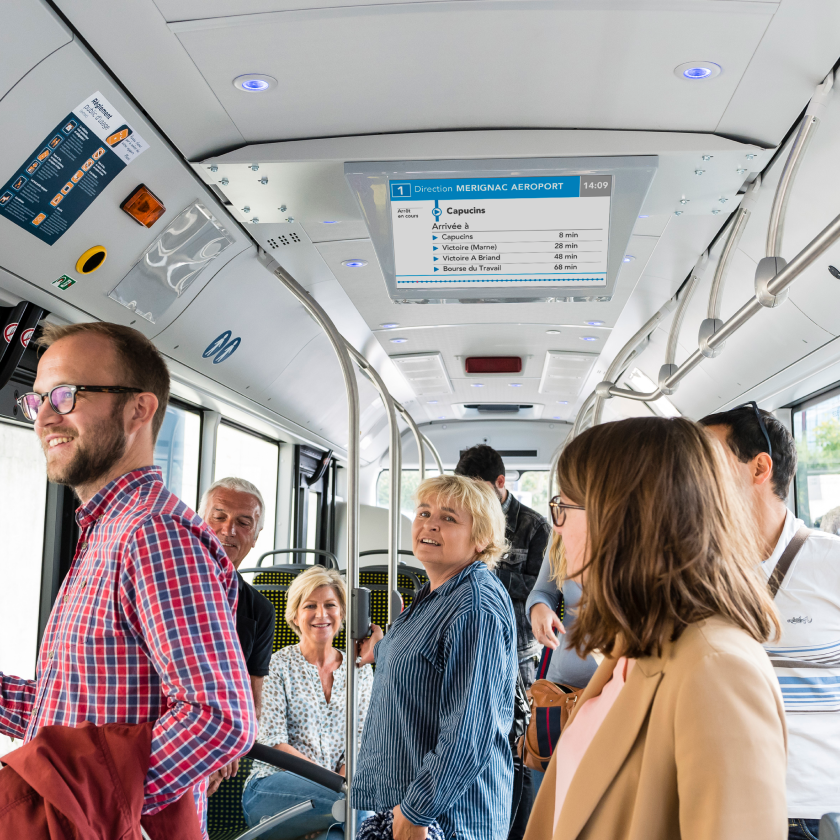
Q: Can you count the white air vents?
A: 2